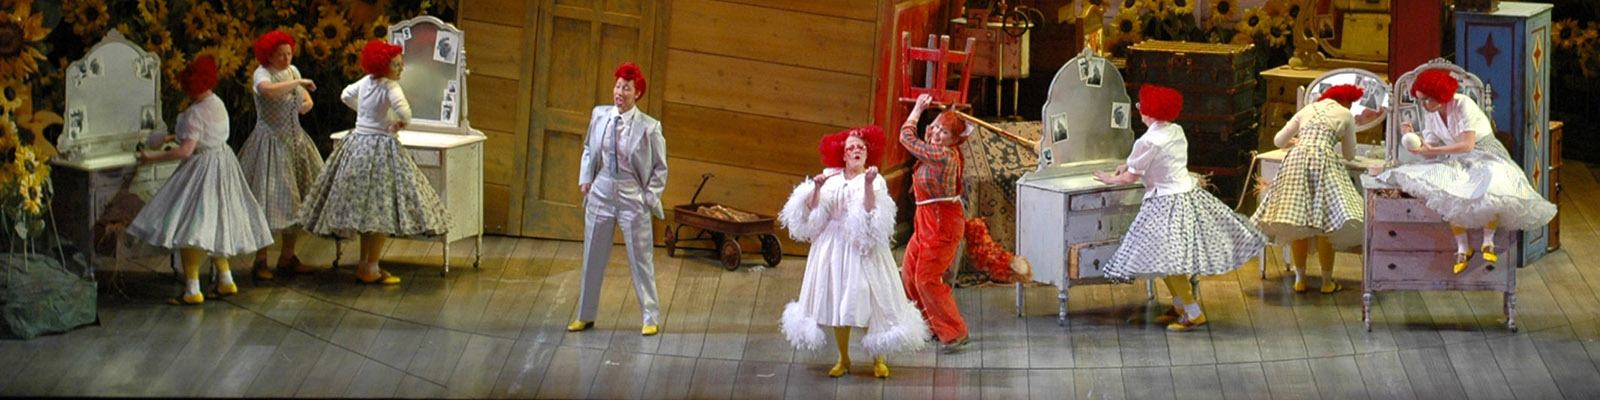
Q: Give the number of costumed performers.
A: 9